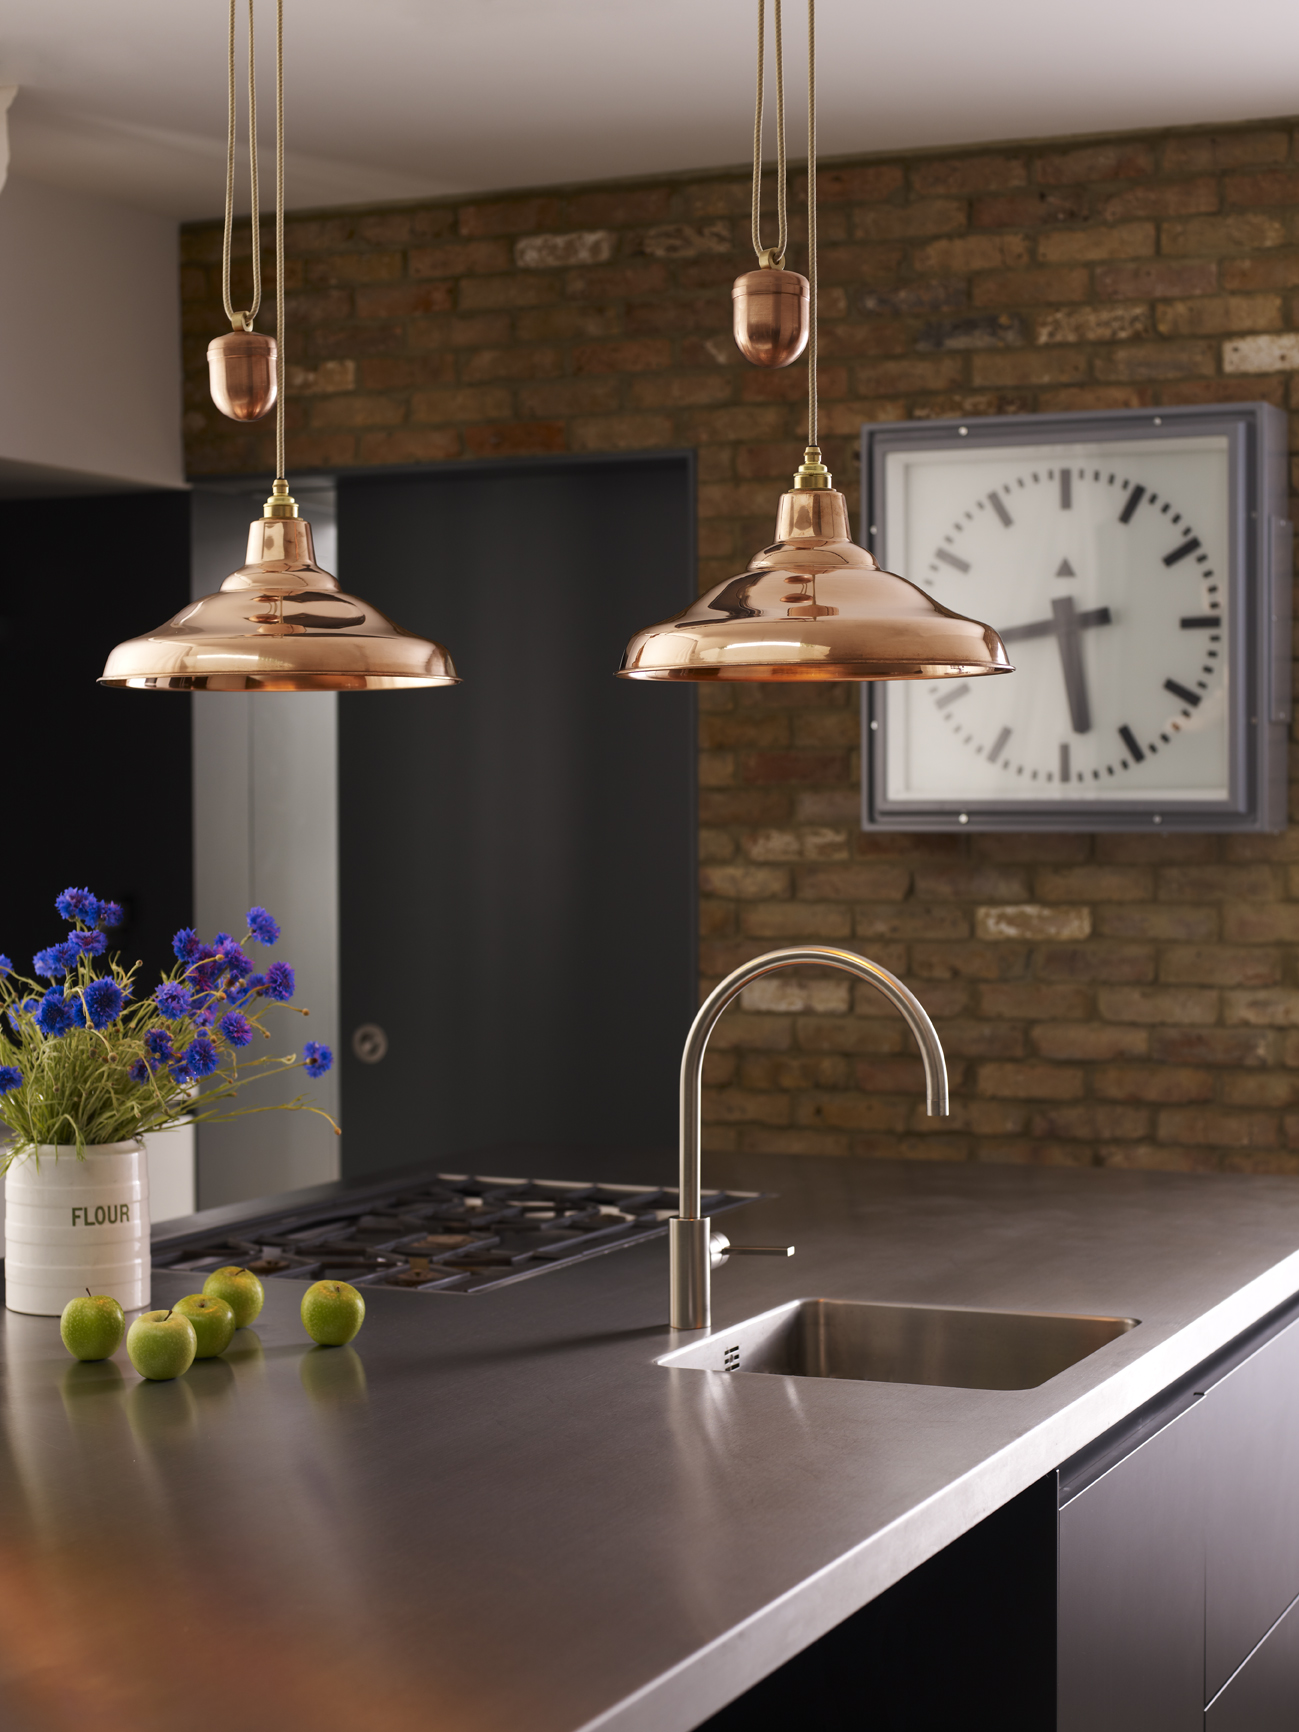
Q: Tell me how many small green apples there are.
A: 5